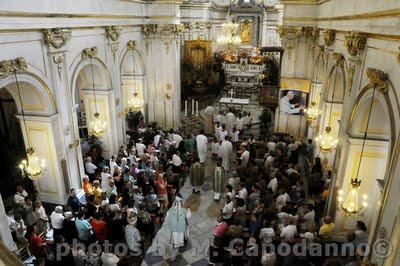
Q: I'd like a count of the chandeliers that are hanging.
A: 7